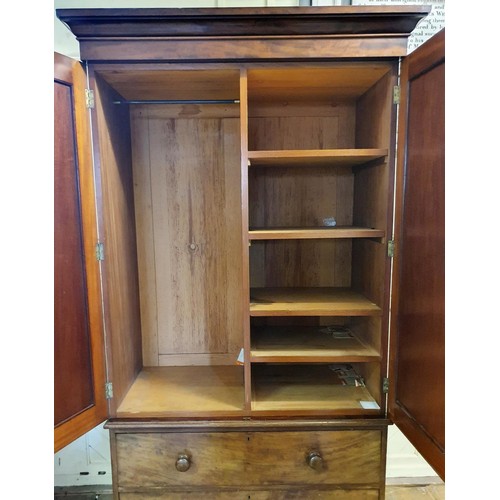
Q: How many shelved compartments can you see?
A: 5